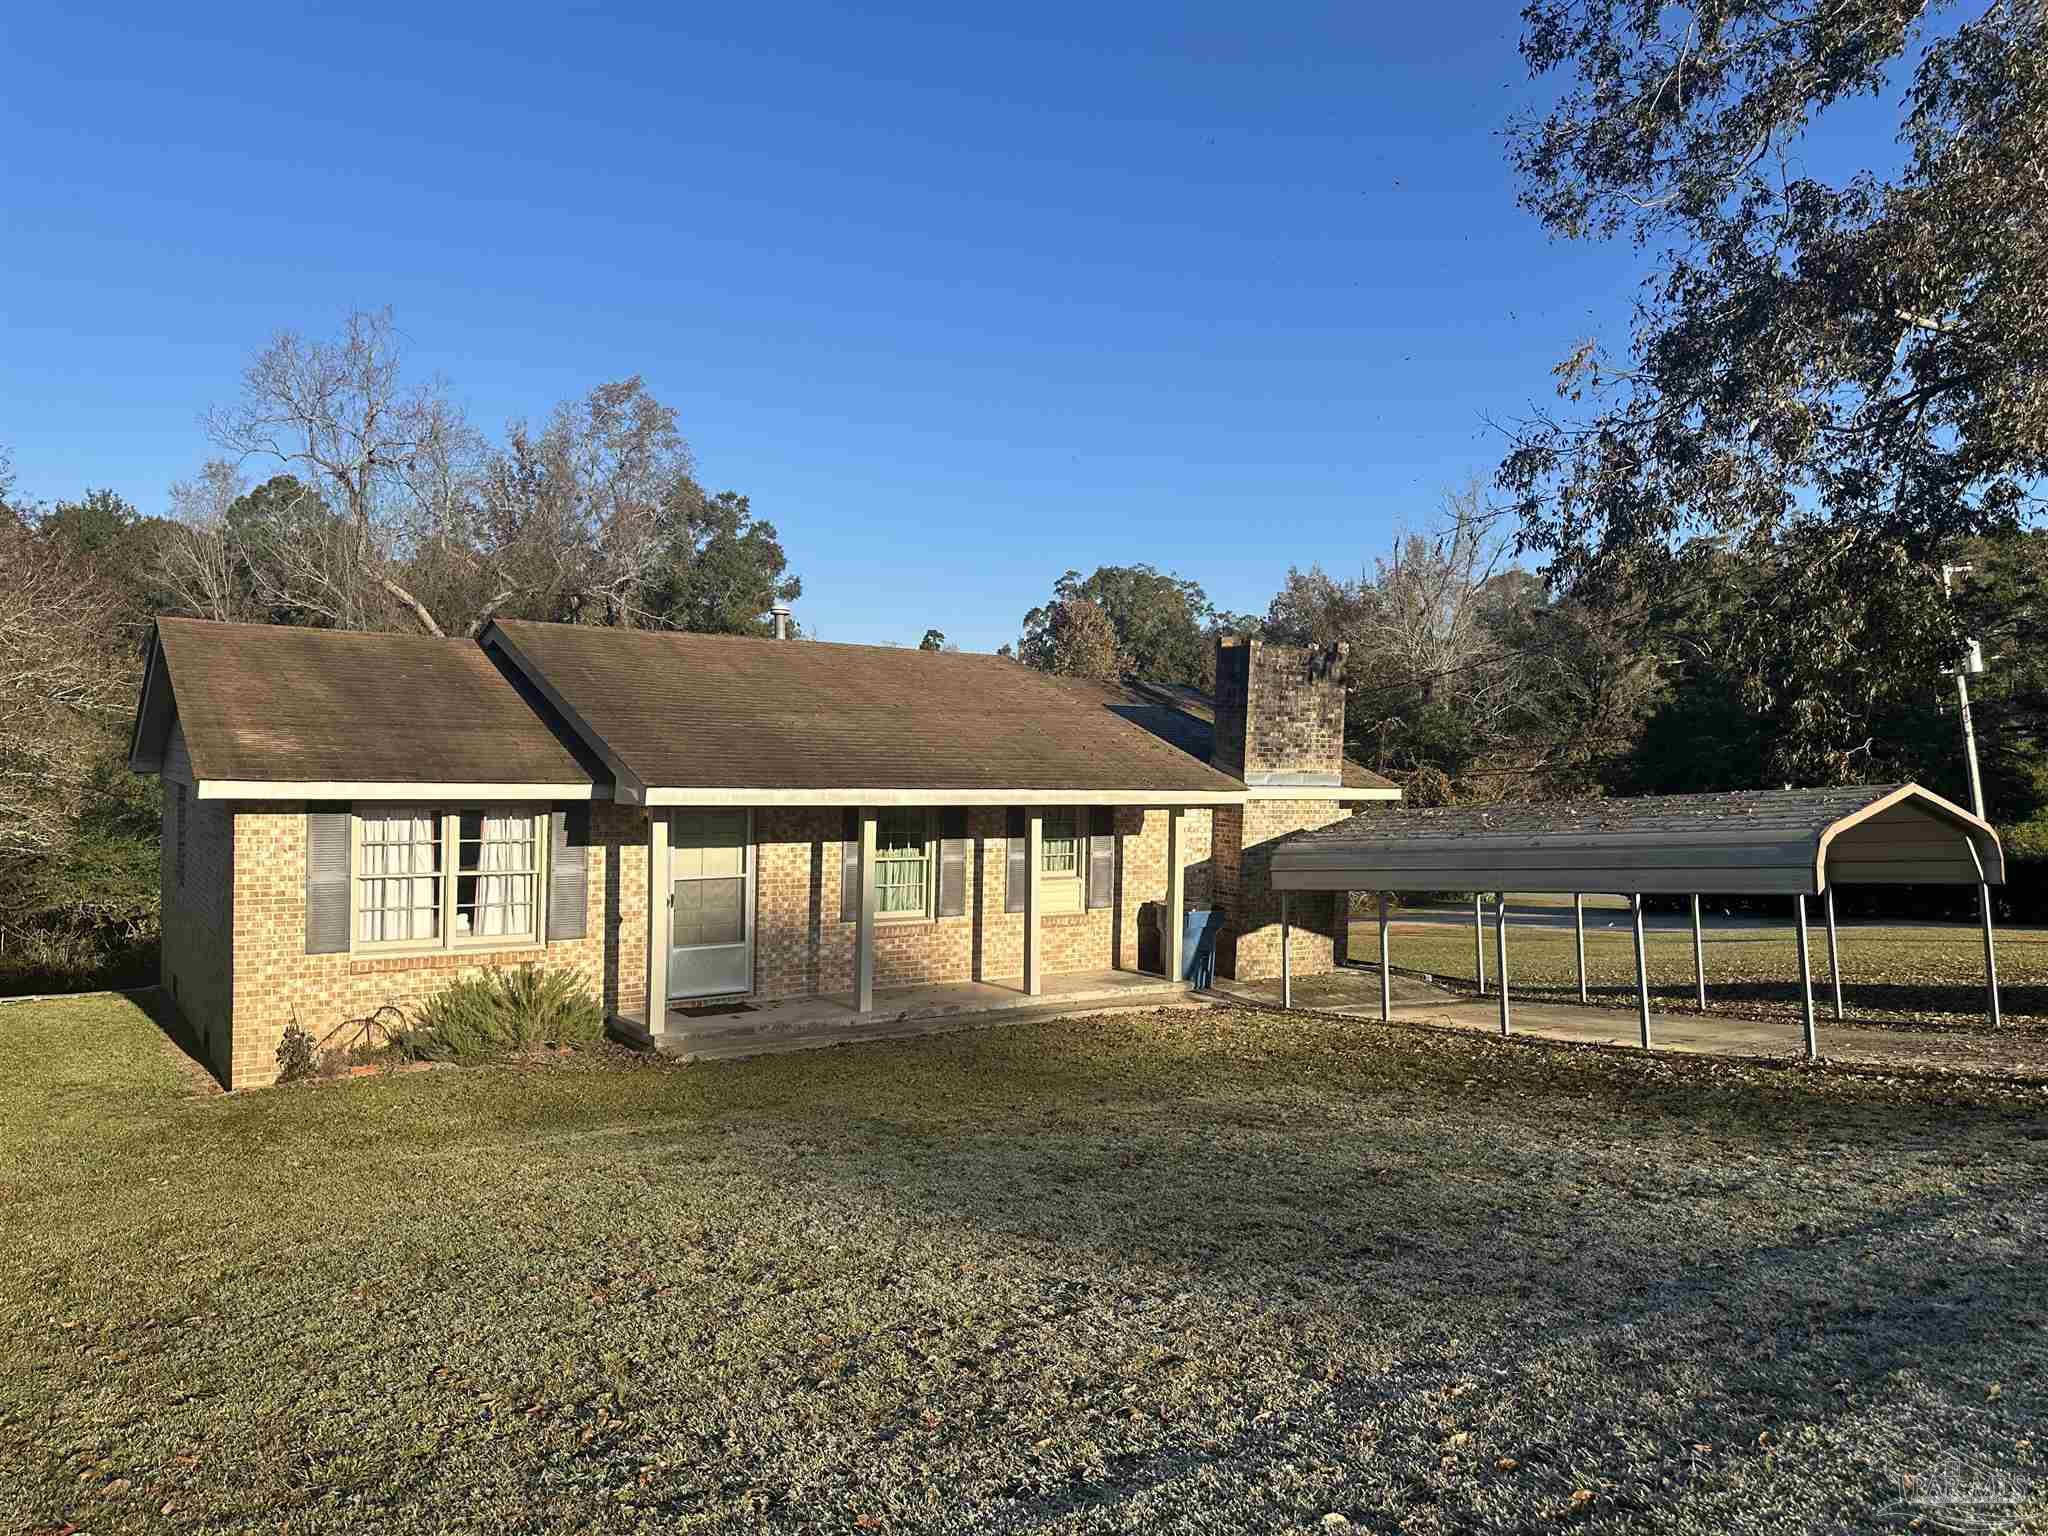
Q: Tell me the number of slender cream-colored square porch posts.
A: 4